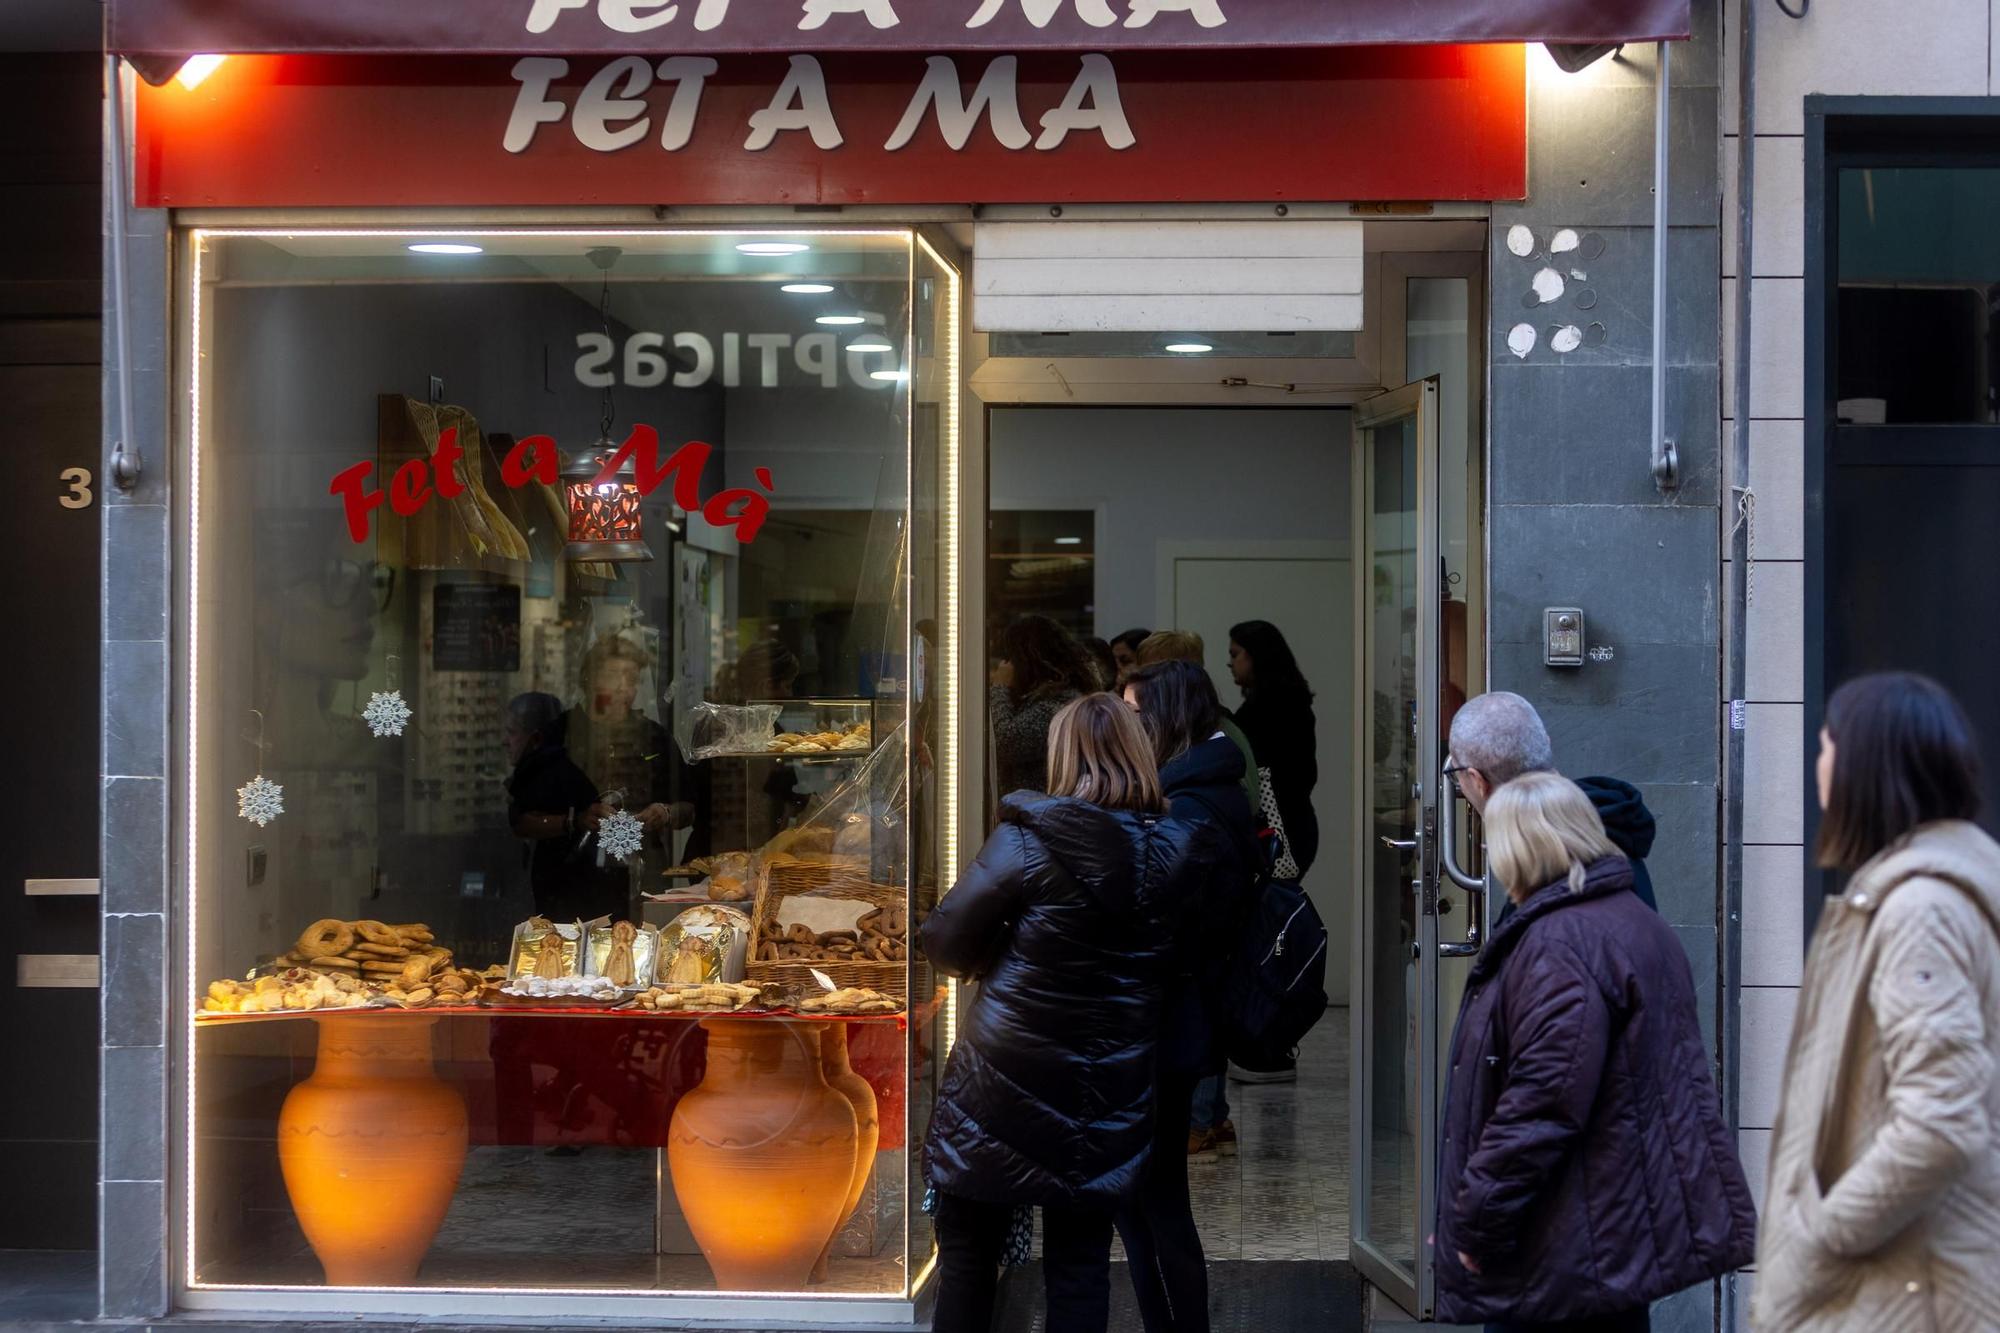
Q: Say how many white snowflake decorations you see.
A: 3